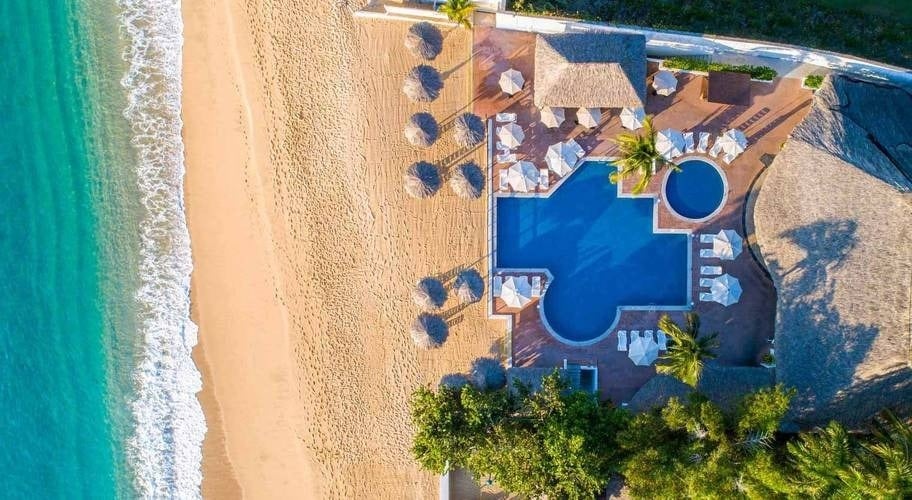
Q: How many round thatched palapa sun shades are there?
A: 11